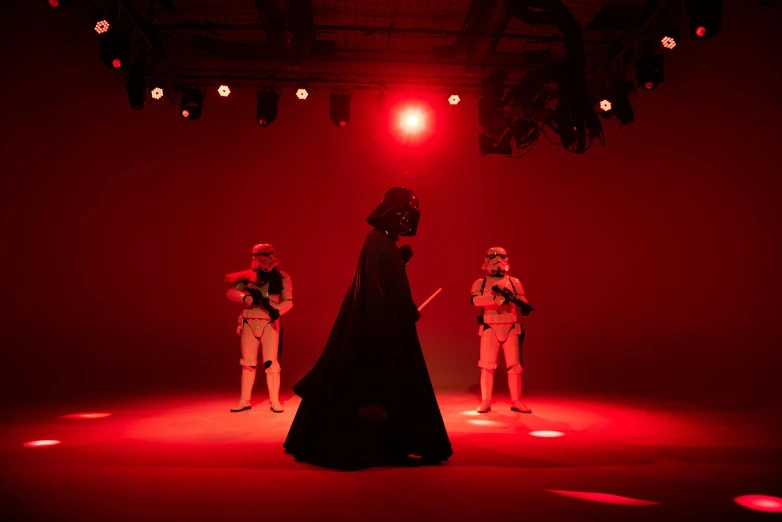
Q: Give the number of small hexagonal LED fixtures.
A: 7